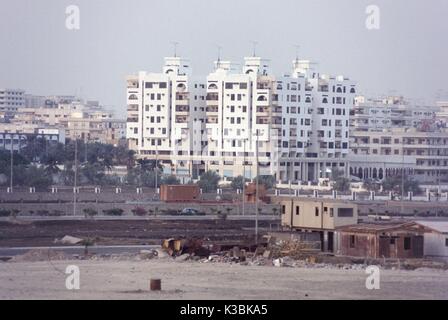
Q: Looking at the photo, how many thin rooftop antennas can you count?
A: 4